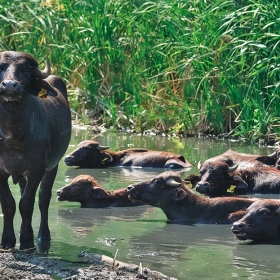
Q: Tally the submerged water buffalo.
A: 6